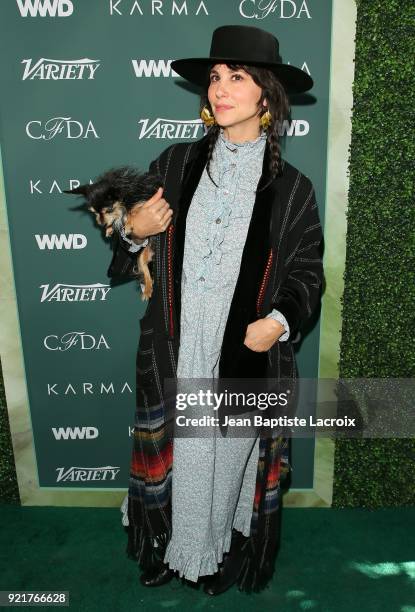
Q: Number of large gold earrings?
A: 2